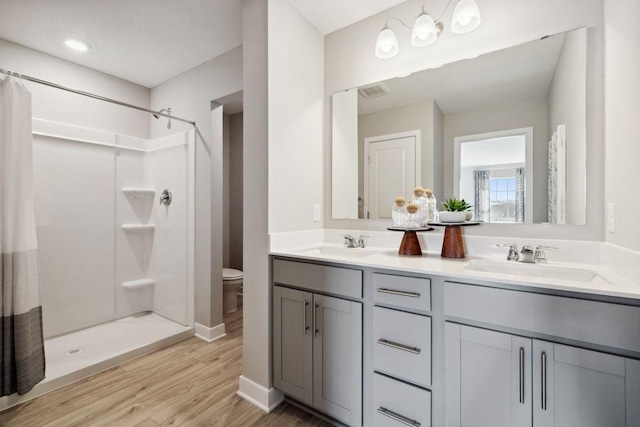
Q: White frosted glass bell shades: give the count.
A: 3